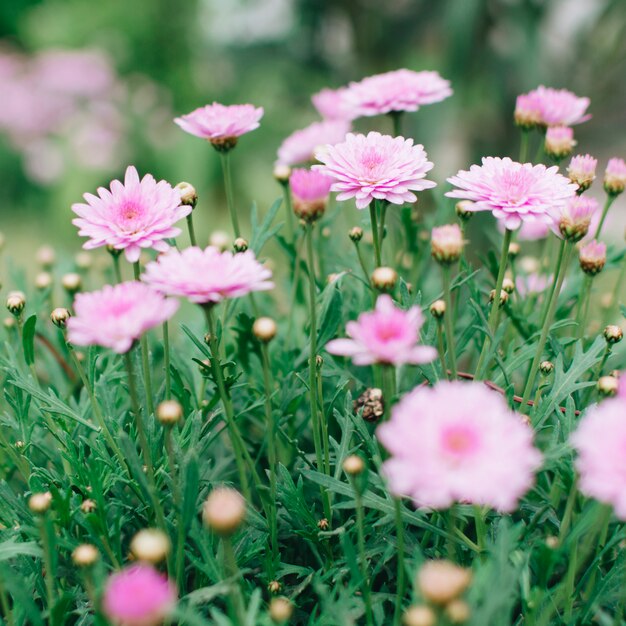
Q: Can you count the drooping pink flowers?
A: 0